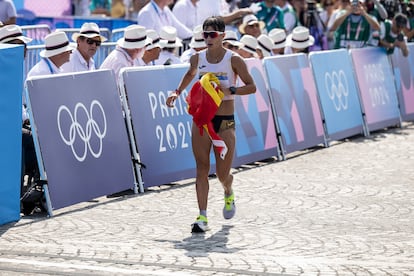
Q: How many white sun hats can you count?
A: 13